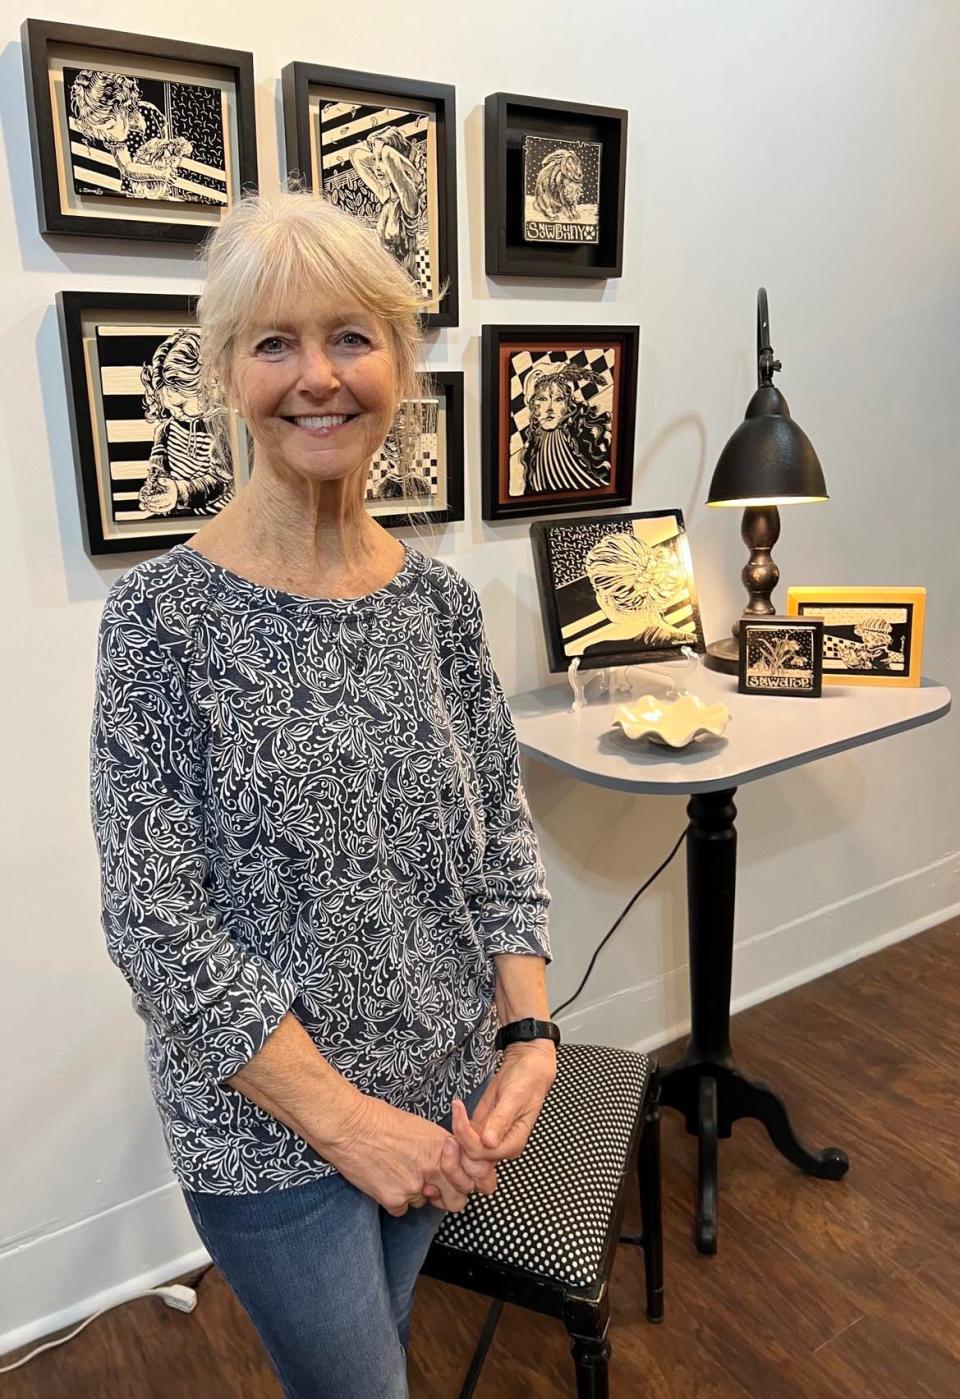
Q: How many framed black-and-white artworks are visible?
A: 9